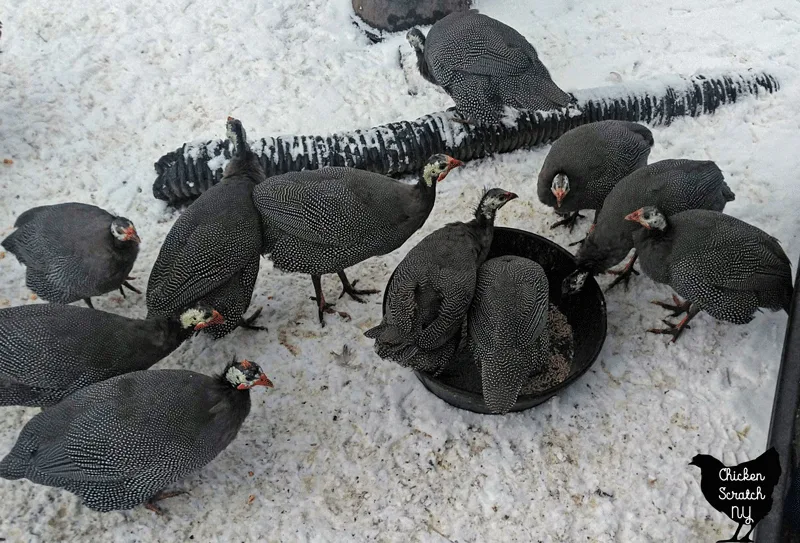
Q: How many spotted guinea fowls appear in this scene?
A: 11